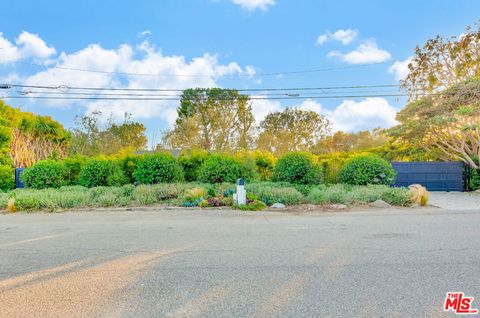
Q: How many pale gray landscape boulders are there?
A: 3